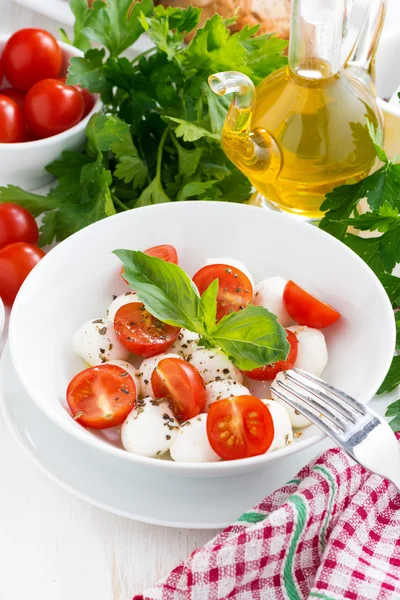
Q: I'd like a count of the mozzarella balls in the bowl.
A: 14